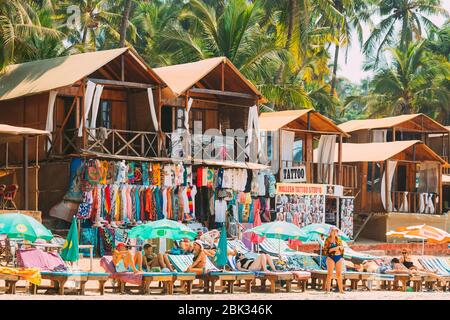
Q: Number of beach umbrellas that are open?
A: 5